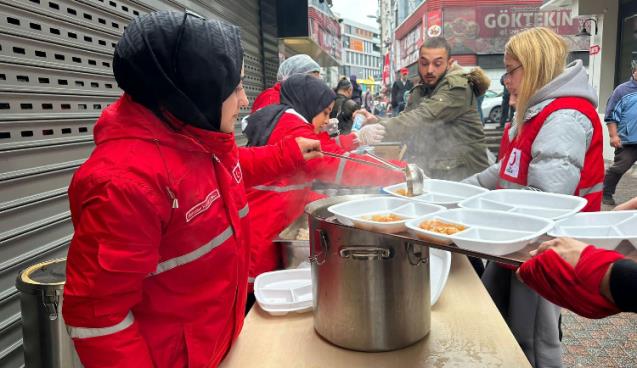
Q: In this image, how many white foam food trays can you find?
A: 7